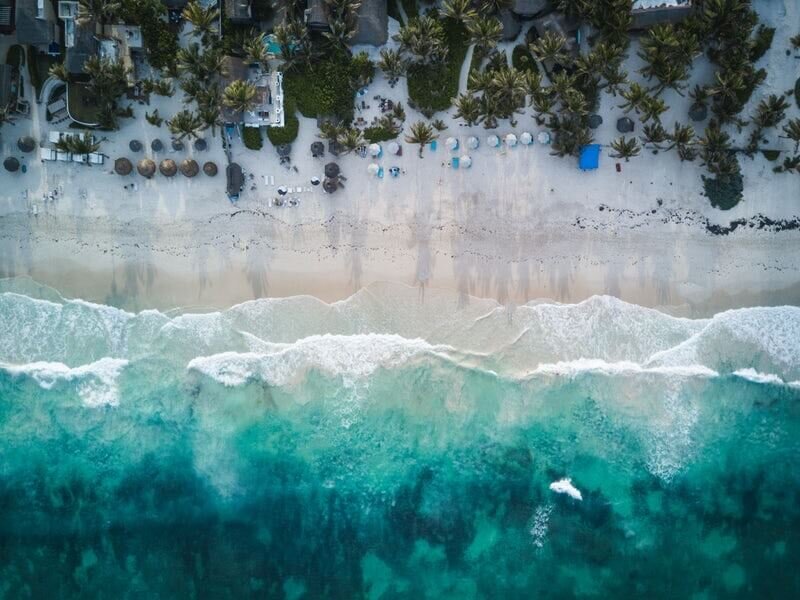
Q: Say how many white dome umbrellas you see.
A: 10